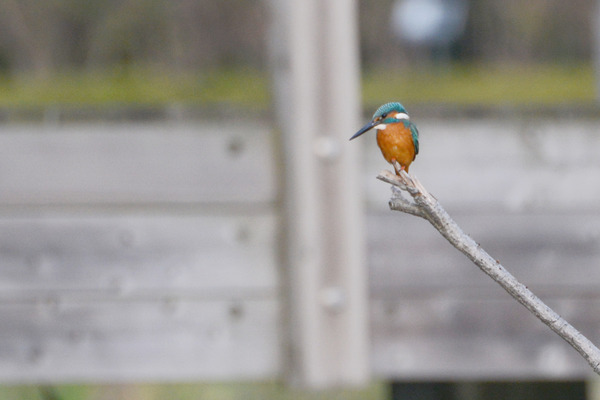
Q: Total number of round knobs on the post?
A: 2